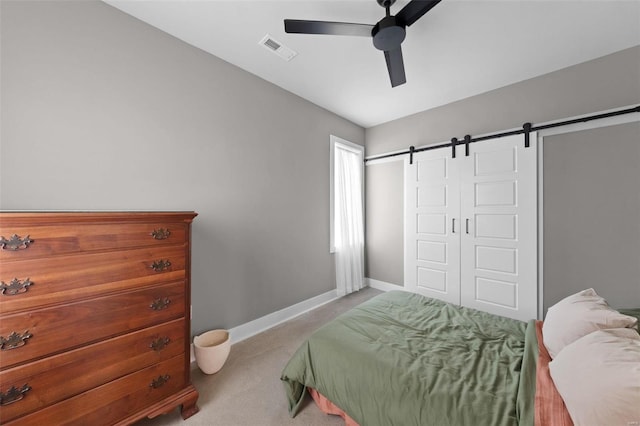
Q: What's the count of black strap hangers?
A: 4